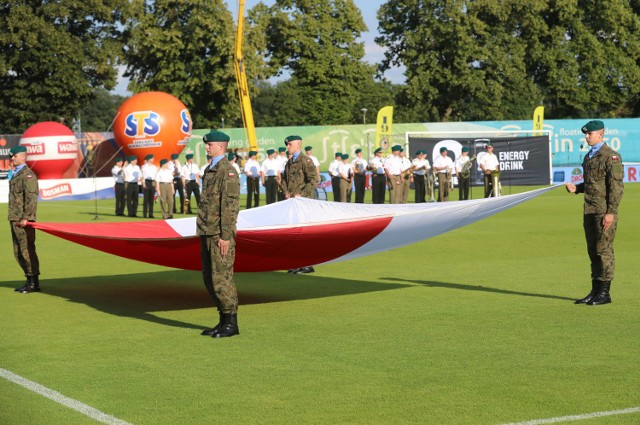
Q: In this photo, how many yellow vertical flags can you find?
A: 2